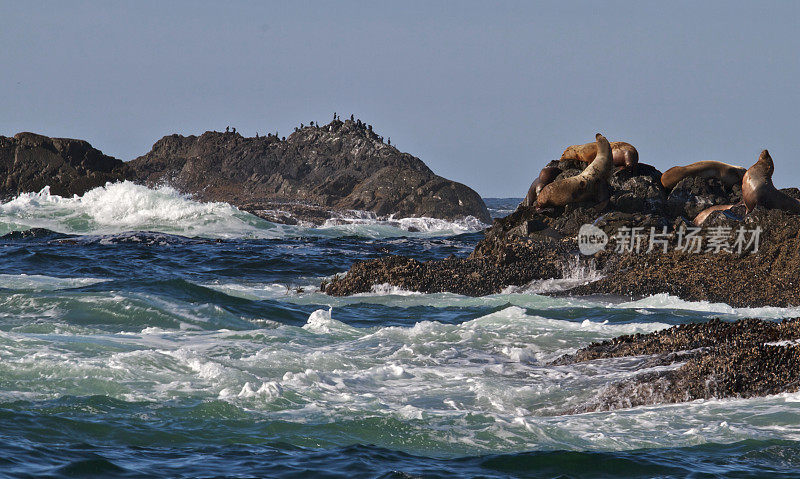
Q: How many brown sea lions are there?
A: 6